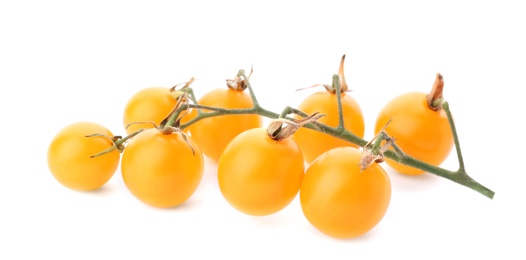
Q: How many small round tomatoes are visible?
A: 8